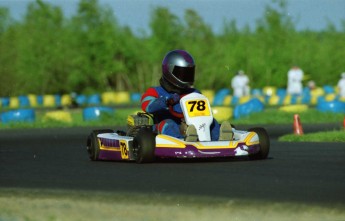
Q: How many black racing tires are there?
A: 3